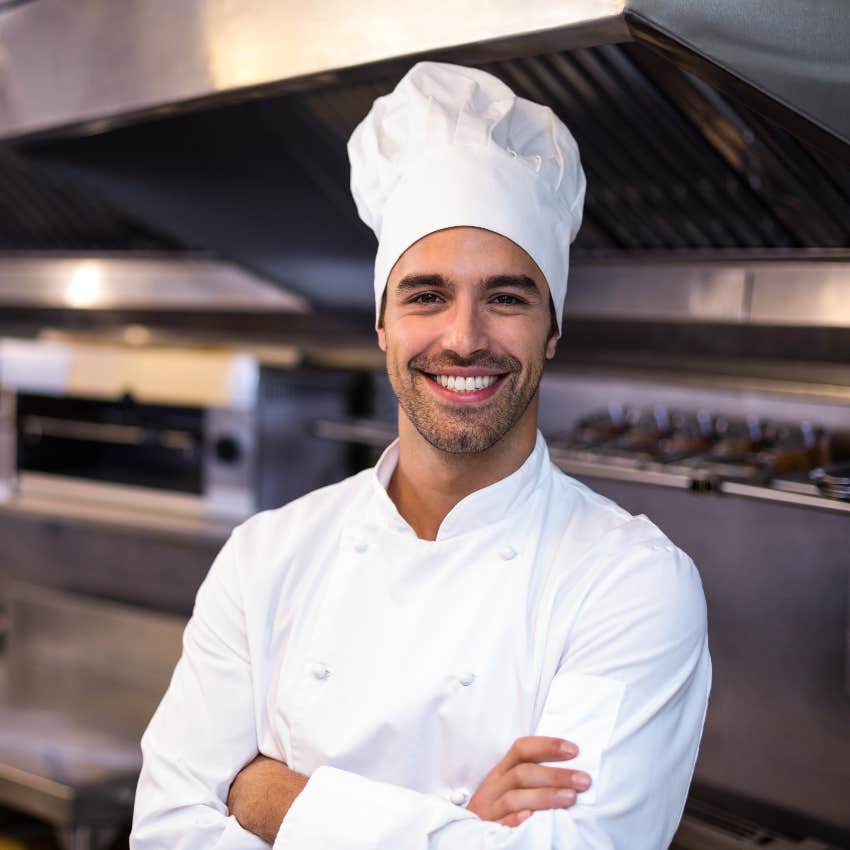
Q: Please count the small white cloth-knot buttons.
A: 5